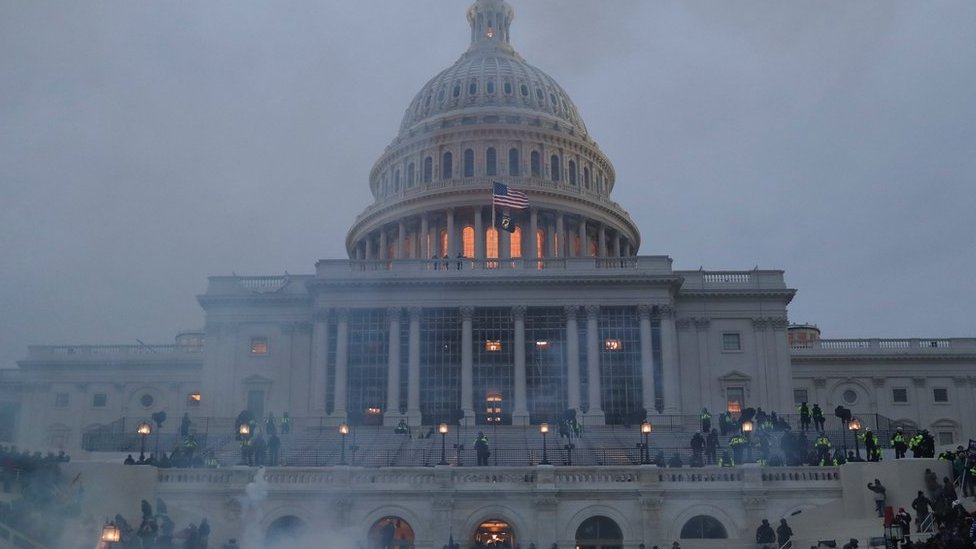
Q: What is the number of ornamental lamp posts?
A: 9